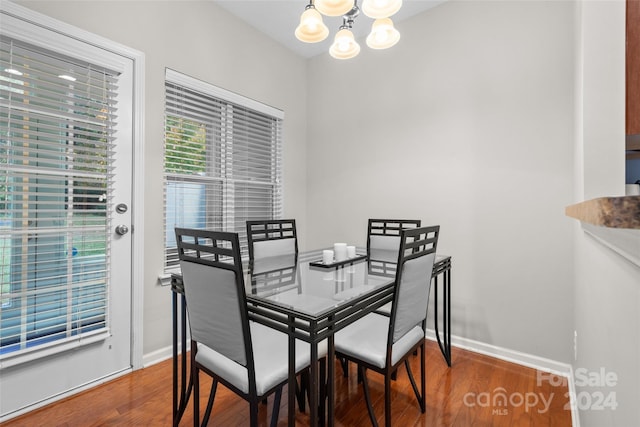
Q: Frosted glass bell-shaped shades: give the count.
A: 5